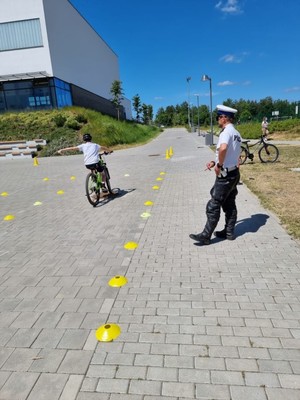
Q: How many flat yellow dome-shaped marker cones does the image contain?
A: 15